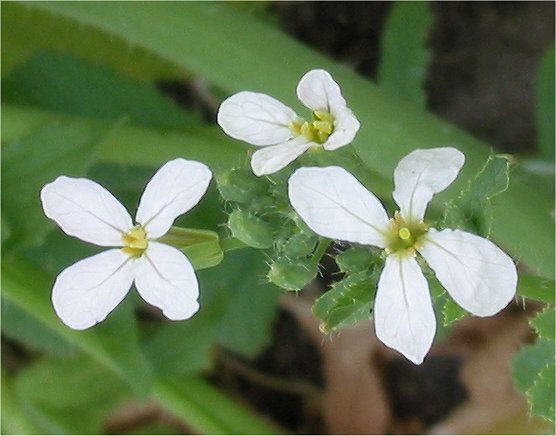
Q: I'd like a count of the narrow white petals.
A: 12